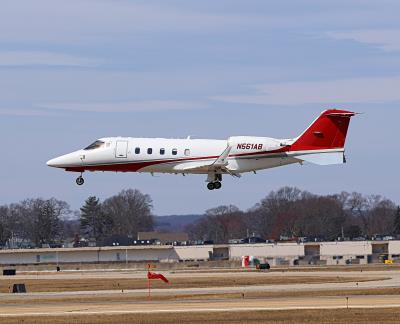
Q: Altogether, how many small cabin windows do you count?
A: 5